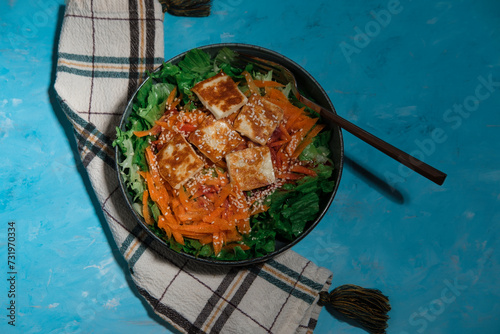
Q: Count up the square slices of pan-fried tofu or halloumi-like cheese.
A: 5